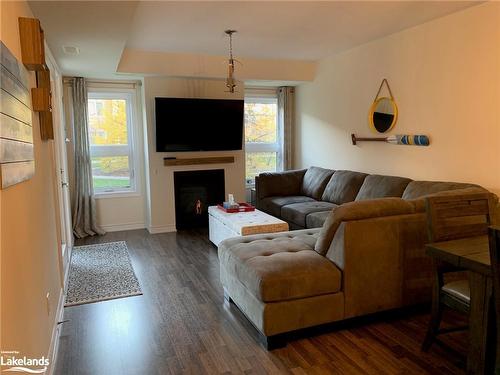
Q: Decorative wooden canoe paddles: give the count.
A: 1